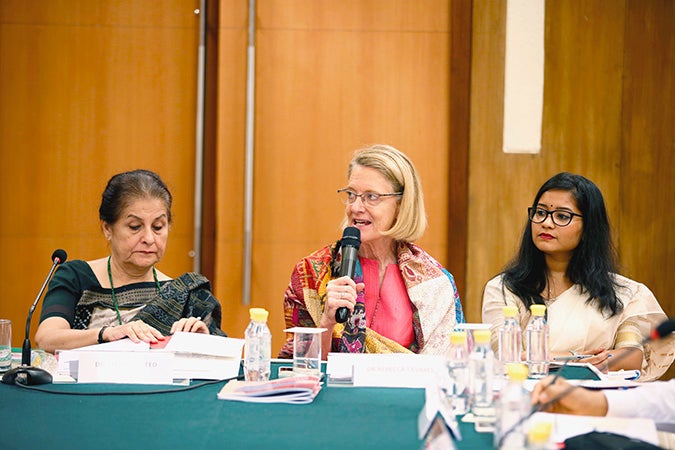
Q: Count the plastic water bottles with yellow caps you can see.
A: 7